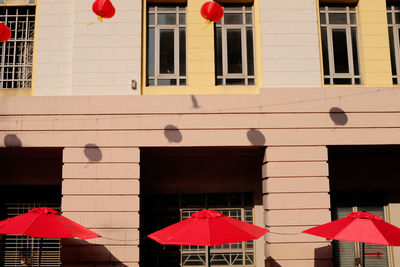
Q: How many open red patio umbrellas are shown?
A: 3